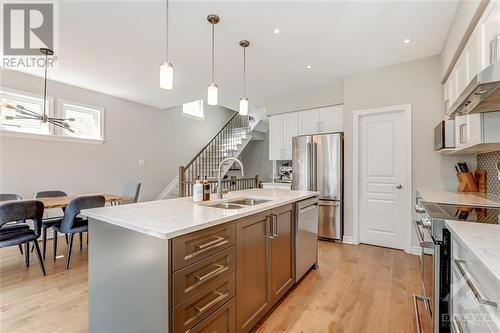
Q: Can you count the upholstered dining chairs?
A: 5